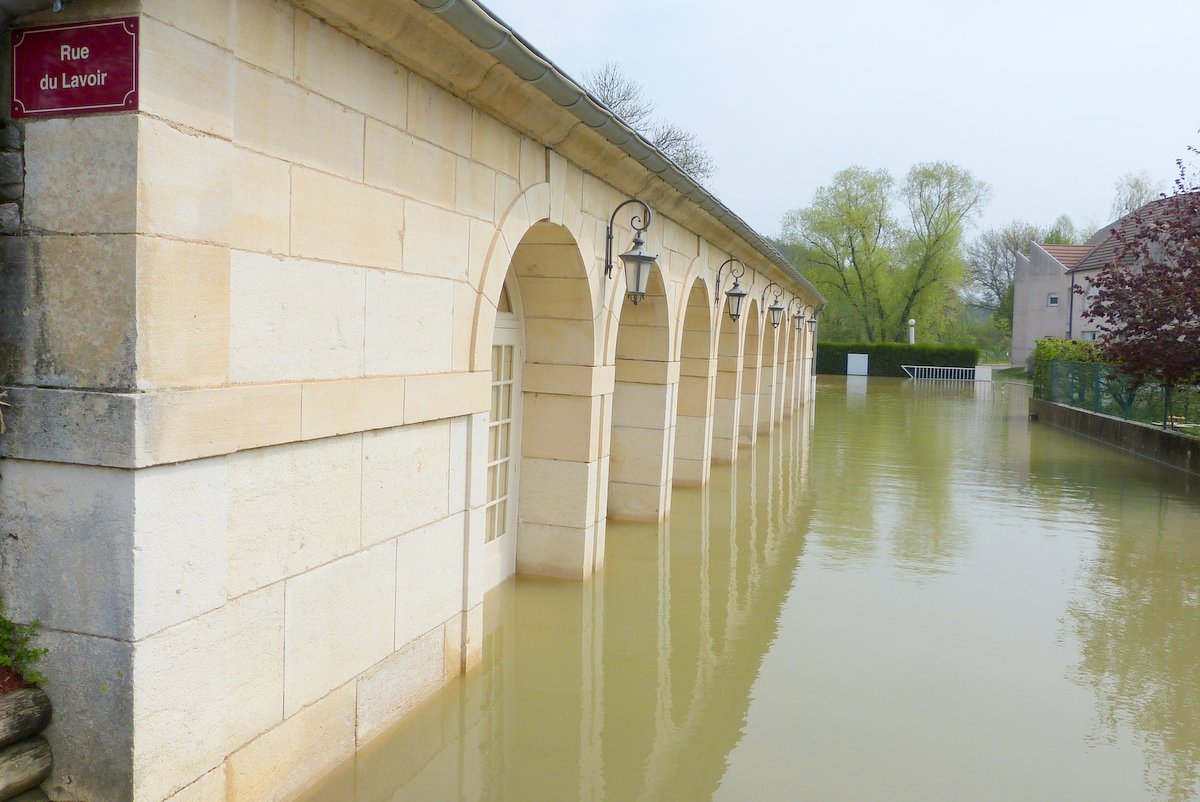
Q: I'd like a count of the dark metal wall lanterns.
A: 5